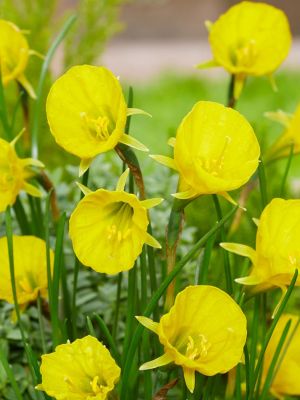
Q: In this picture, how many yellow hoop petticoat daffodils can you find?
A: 12